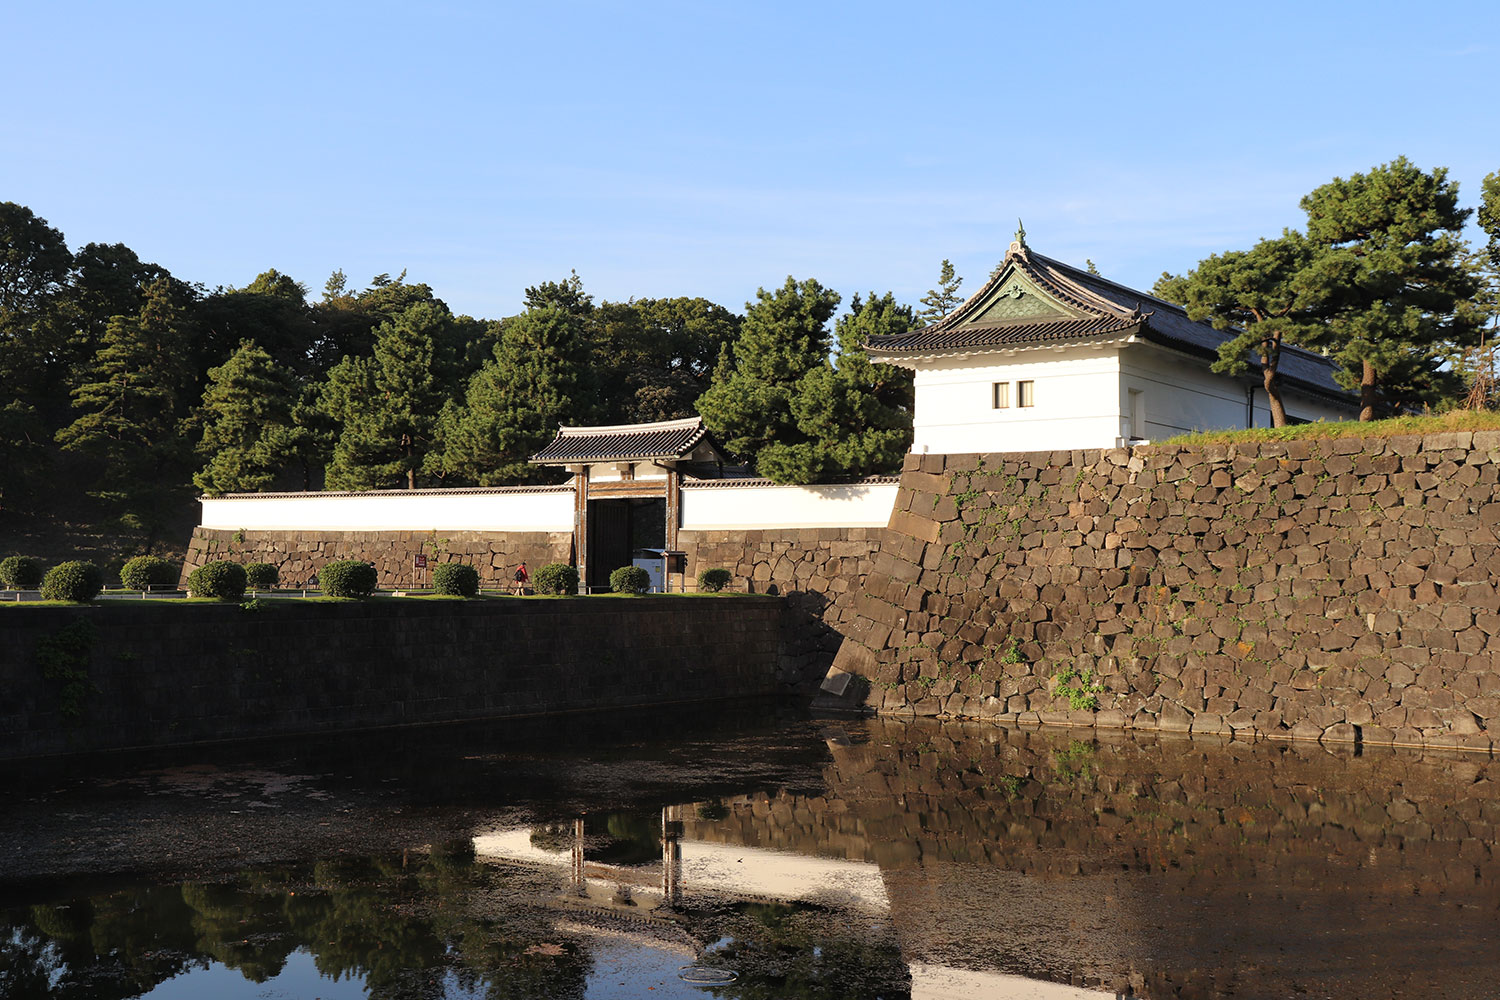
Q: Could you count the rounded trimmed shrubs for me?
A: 10